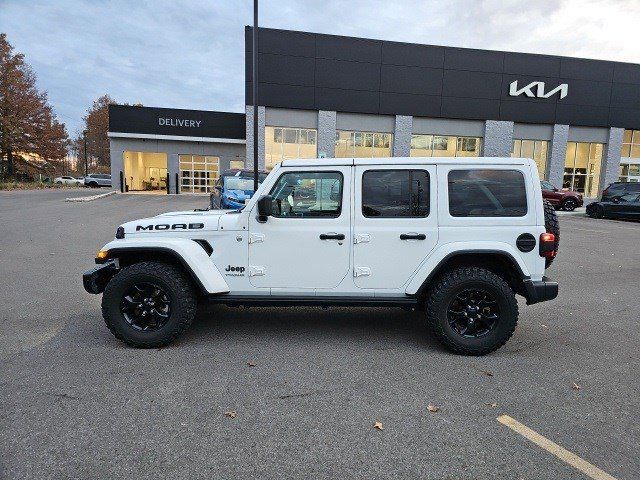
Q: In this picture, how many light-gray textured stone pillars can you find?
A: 6